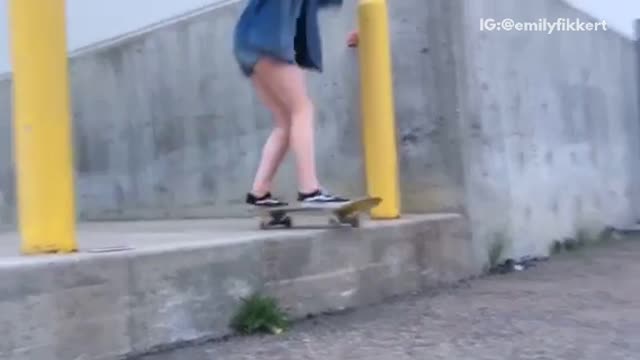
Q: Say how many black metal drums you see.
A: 0